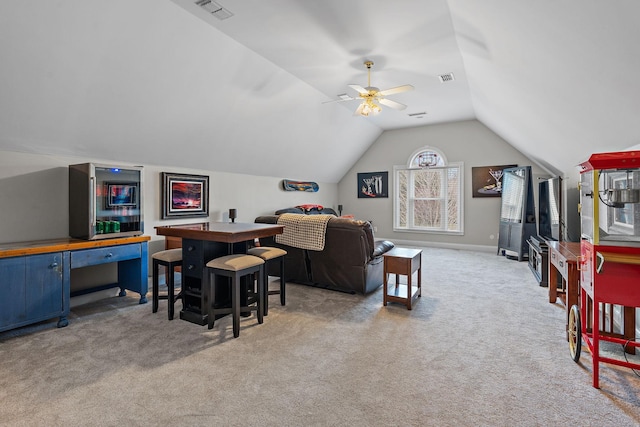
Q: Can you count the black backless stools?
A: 3